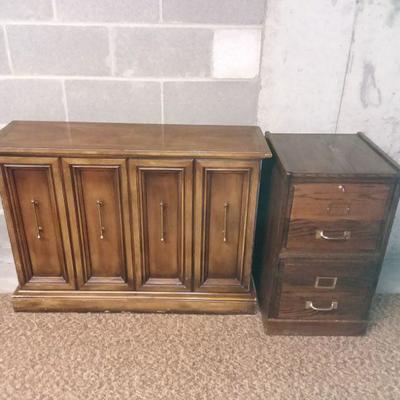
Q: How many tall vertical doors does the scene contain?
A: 4